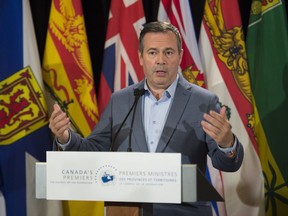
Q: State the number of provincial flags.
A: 6